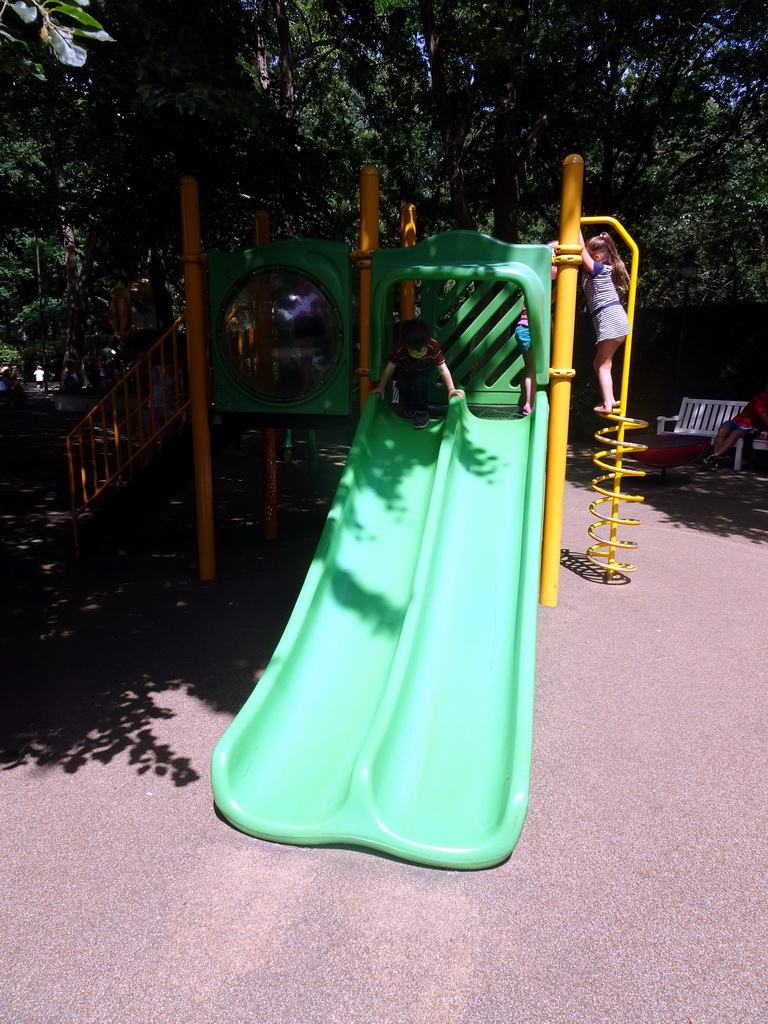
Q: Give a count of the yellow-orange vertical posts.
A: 5